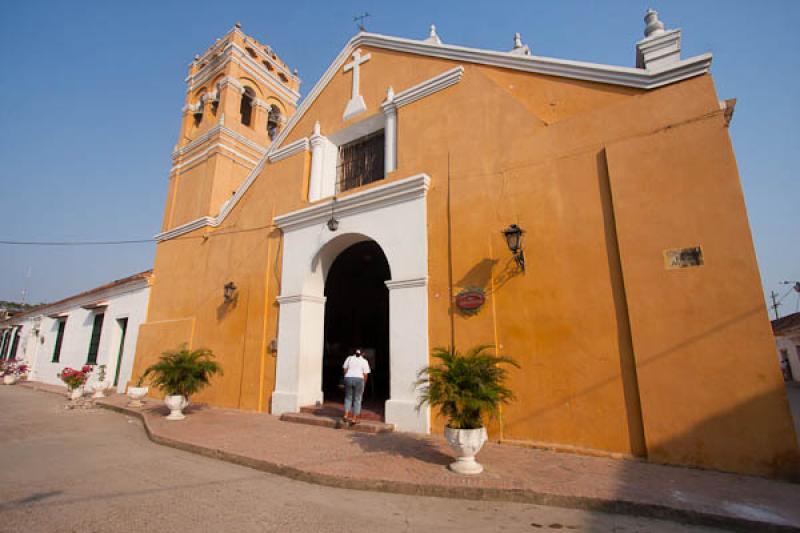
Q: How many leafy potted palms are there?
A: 2